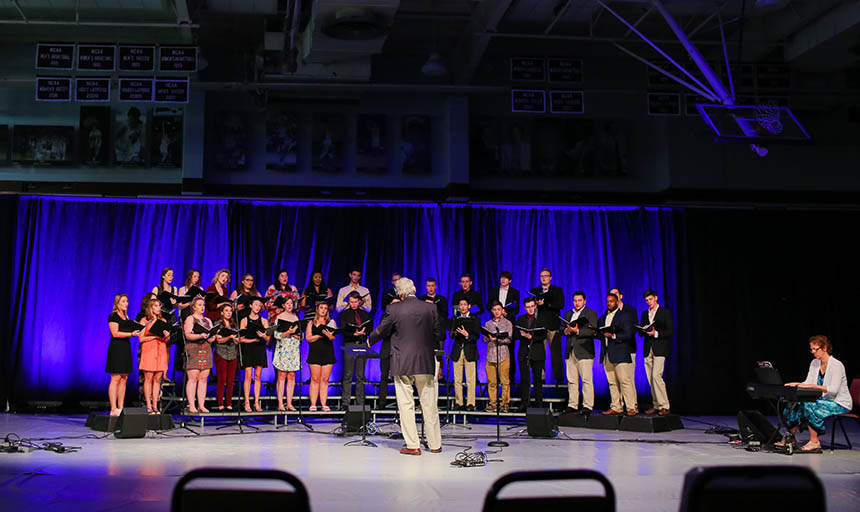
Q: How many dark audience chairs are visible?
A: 3